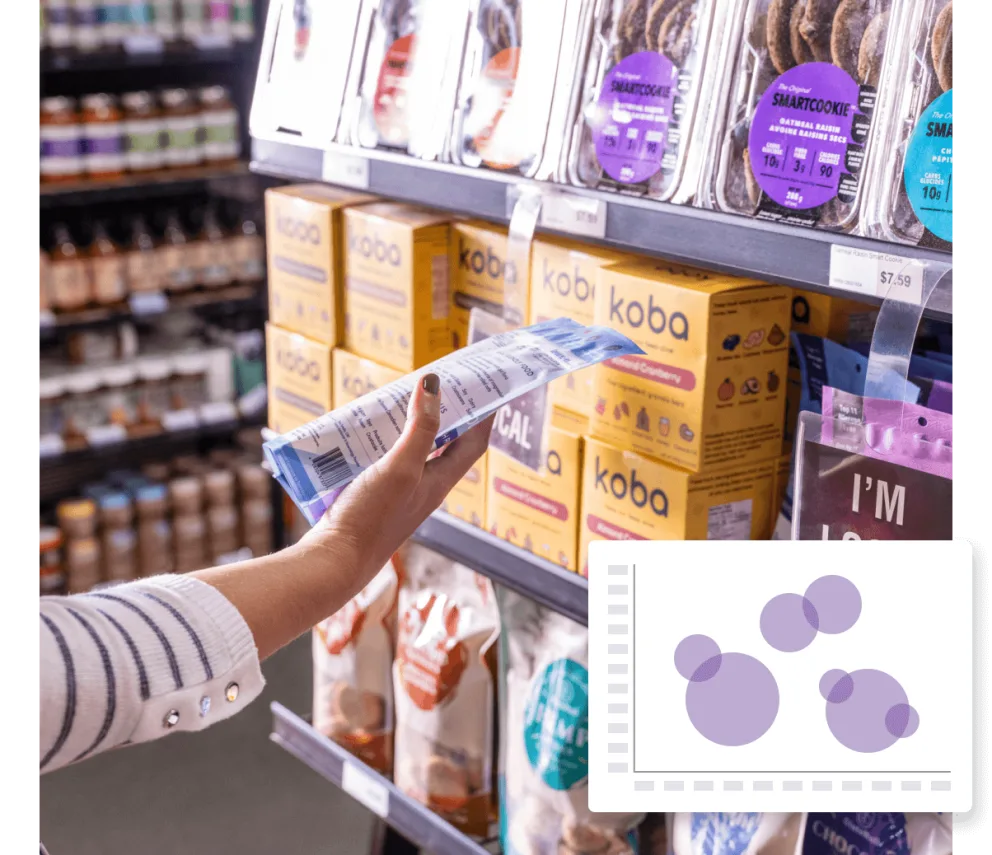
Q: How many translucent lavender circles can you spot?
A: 7